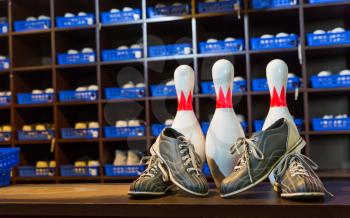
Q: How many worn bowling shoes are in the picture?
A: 4